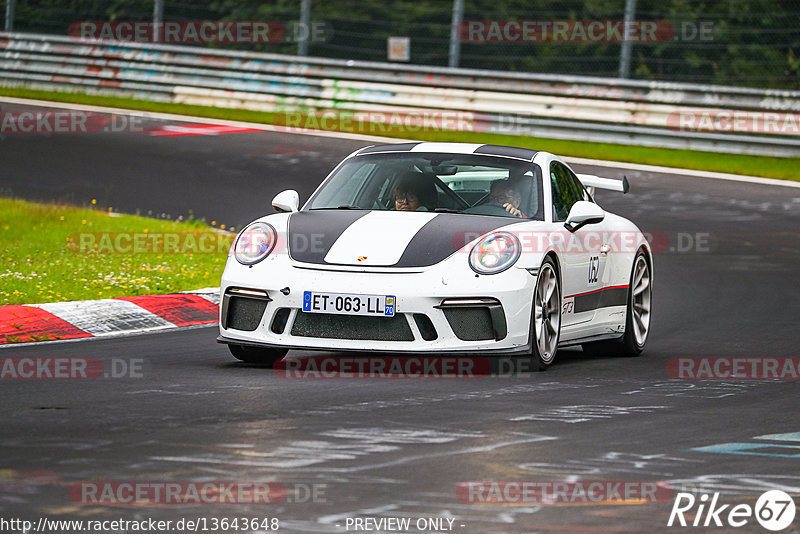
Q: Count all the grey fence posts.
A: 5